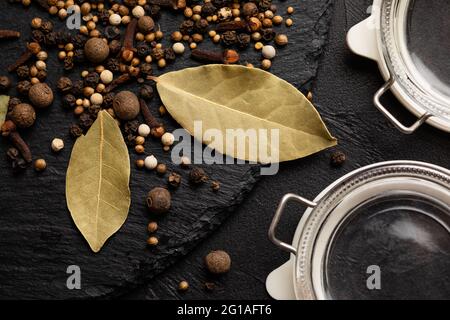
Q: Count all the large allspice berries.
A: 6